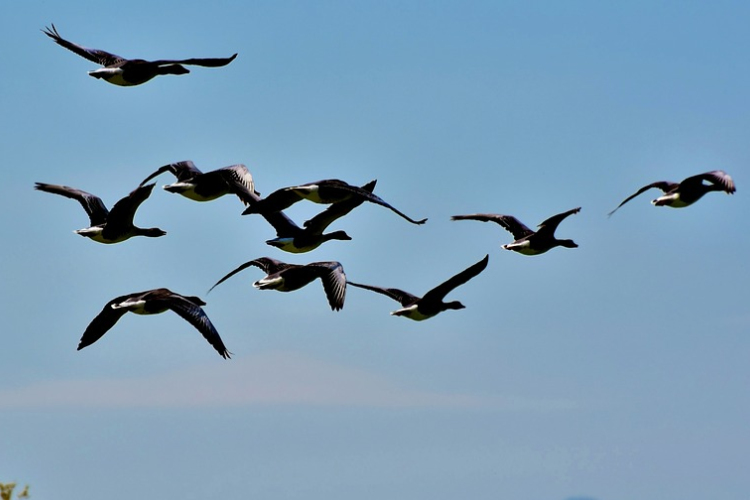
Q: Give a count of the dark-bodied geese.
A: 10